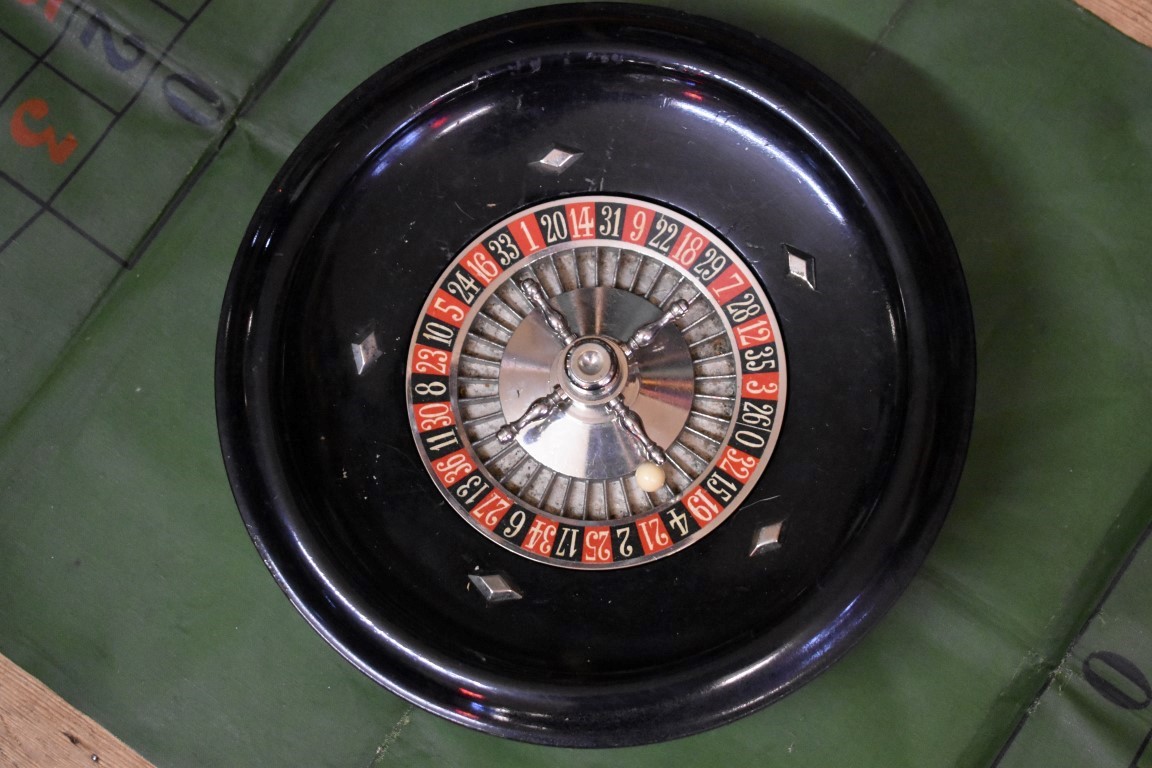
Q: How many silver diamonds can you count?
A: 5